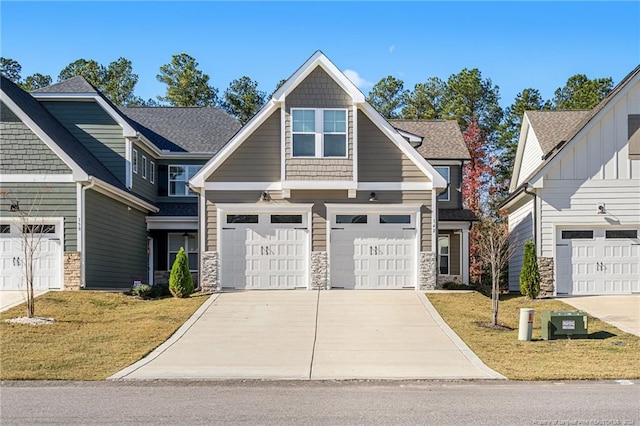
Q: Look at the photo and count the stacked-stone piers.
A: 5